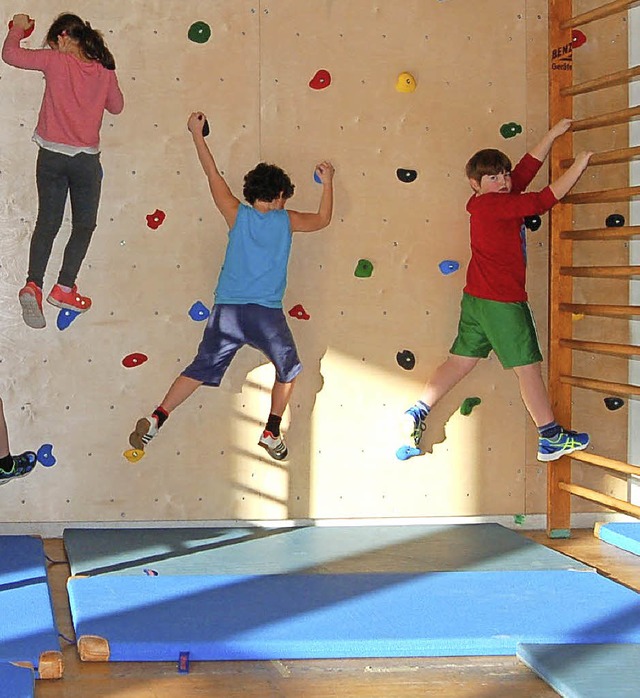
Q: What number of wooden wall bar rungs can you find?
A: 12